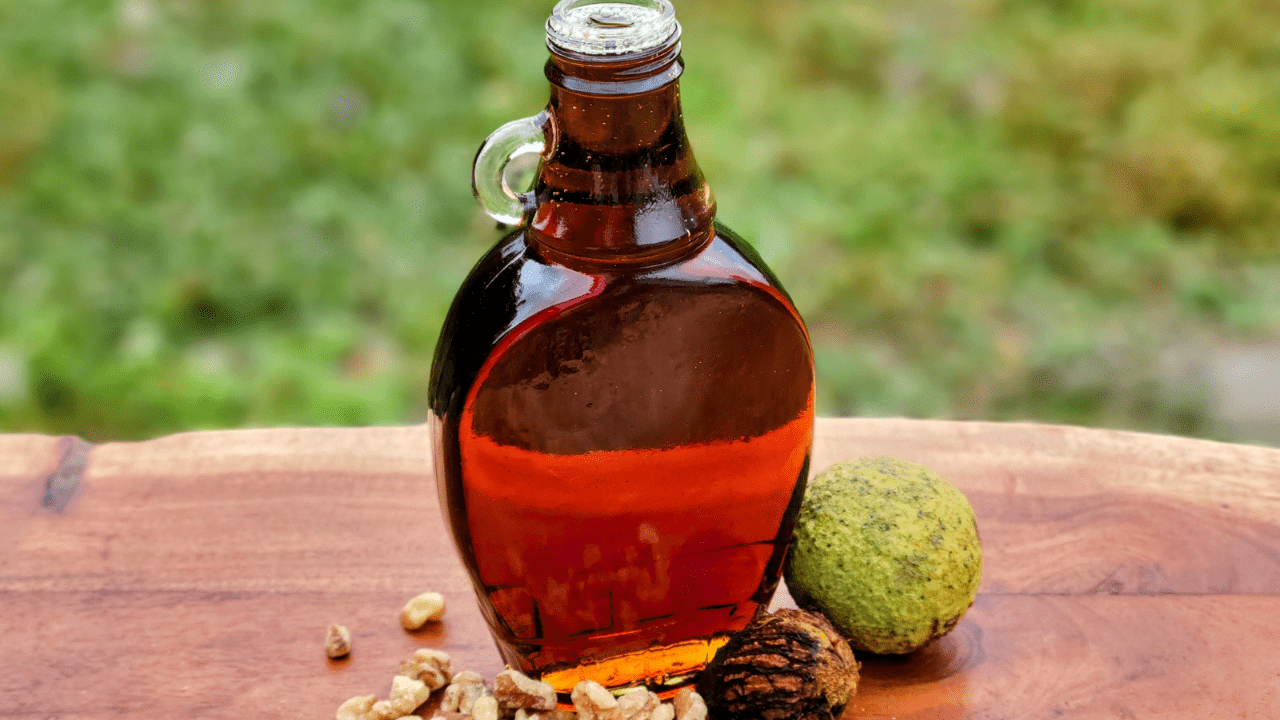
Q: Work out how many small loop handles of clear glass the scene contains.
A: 1